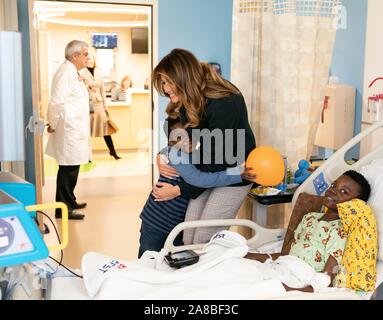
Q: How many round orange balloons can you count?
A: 1